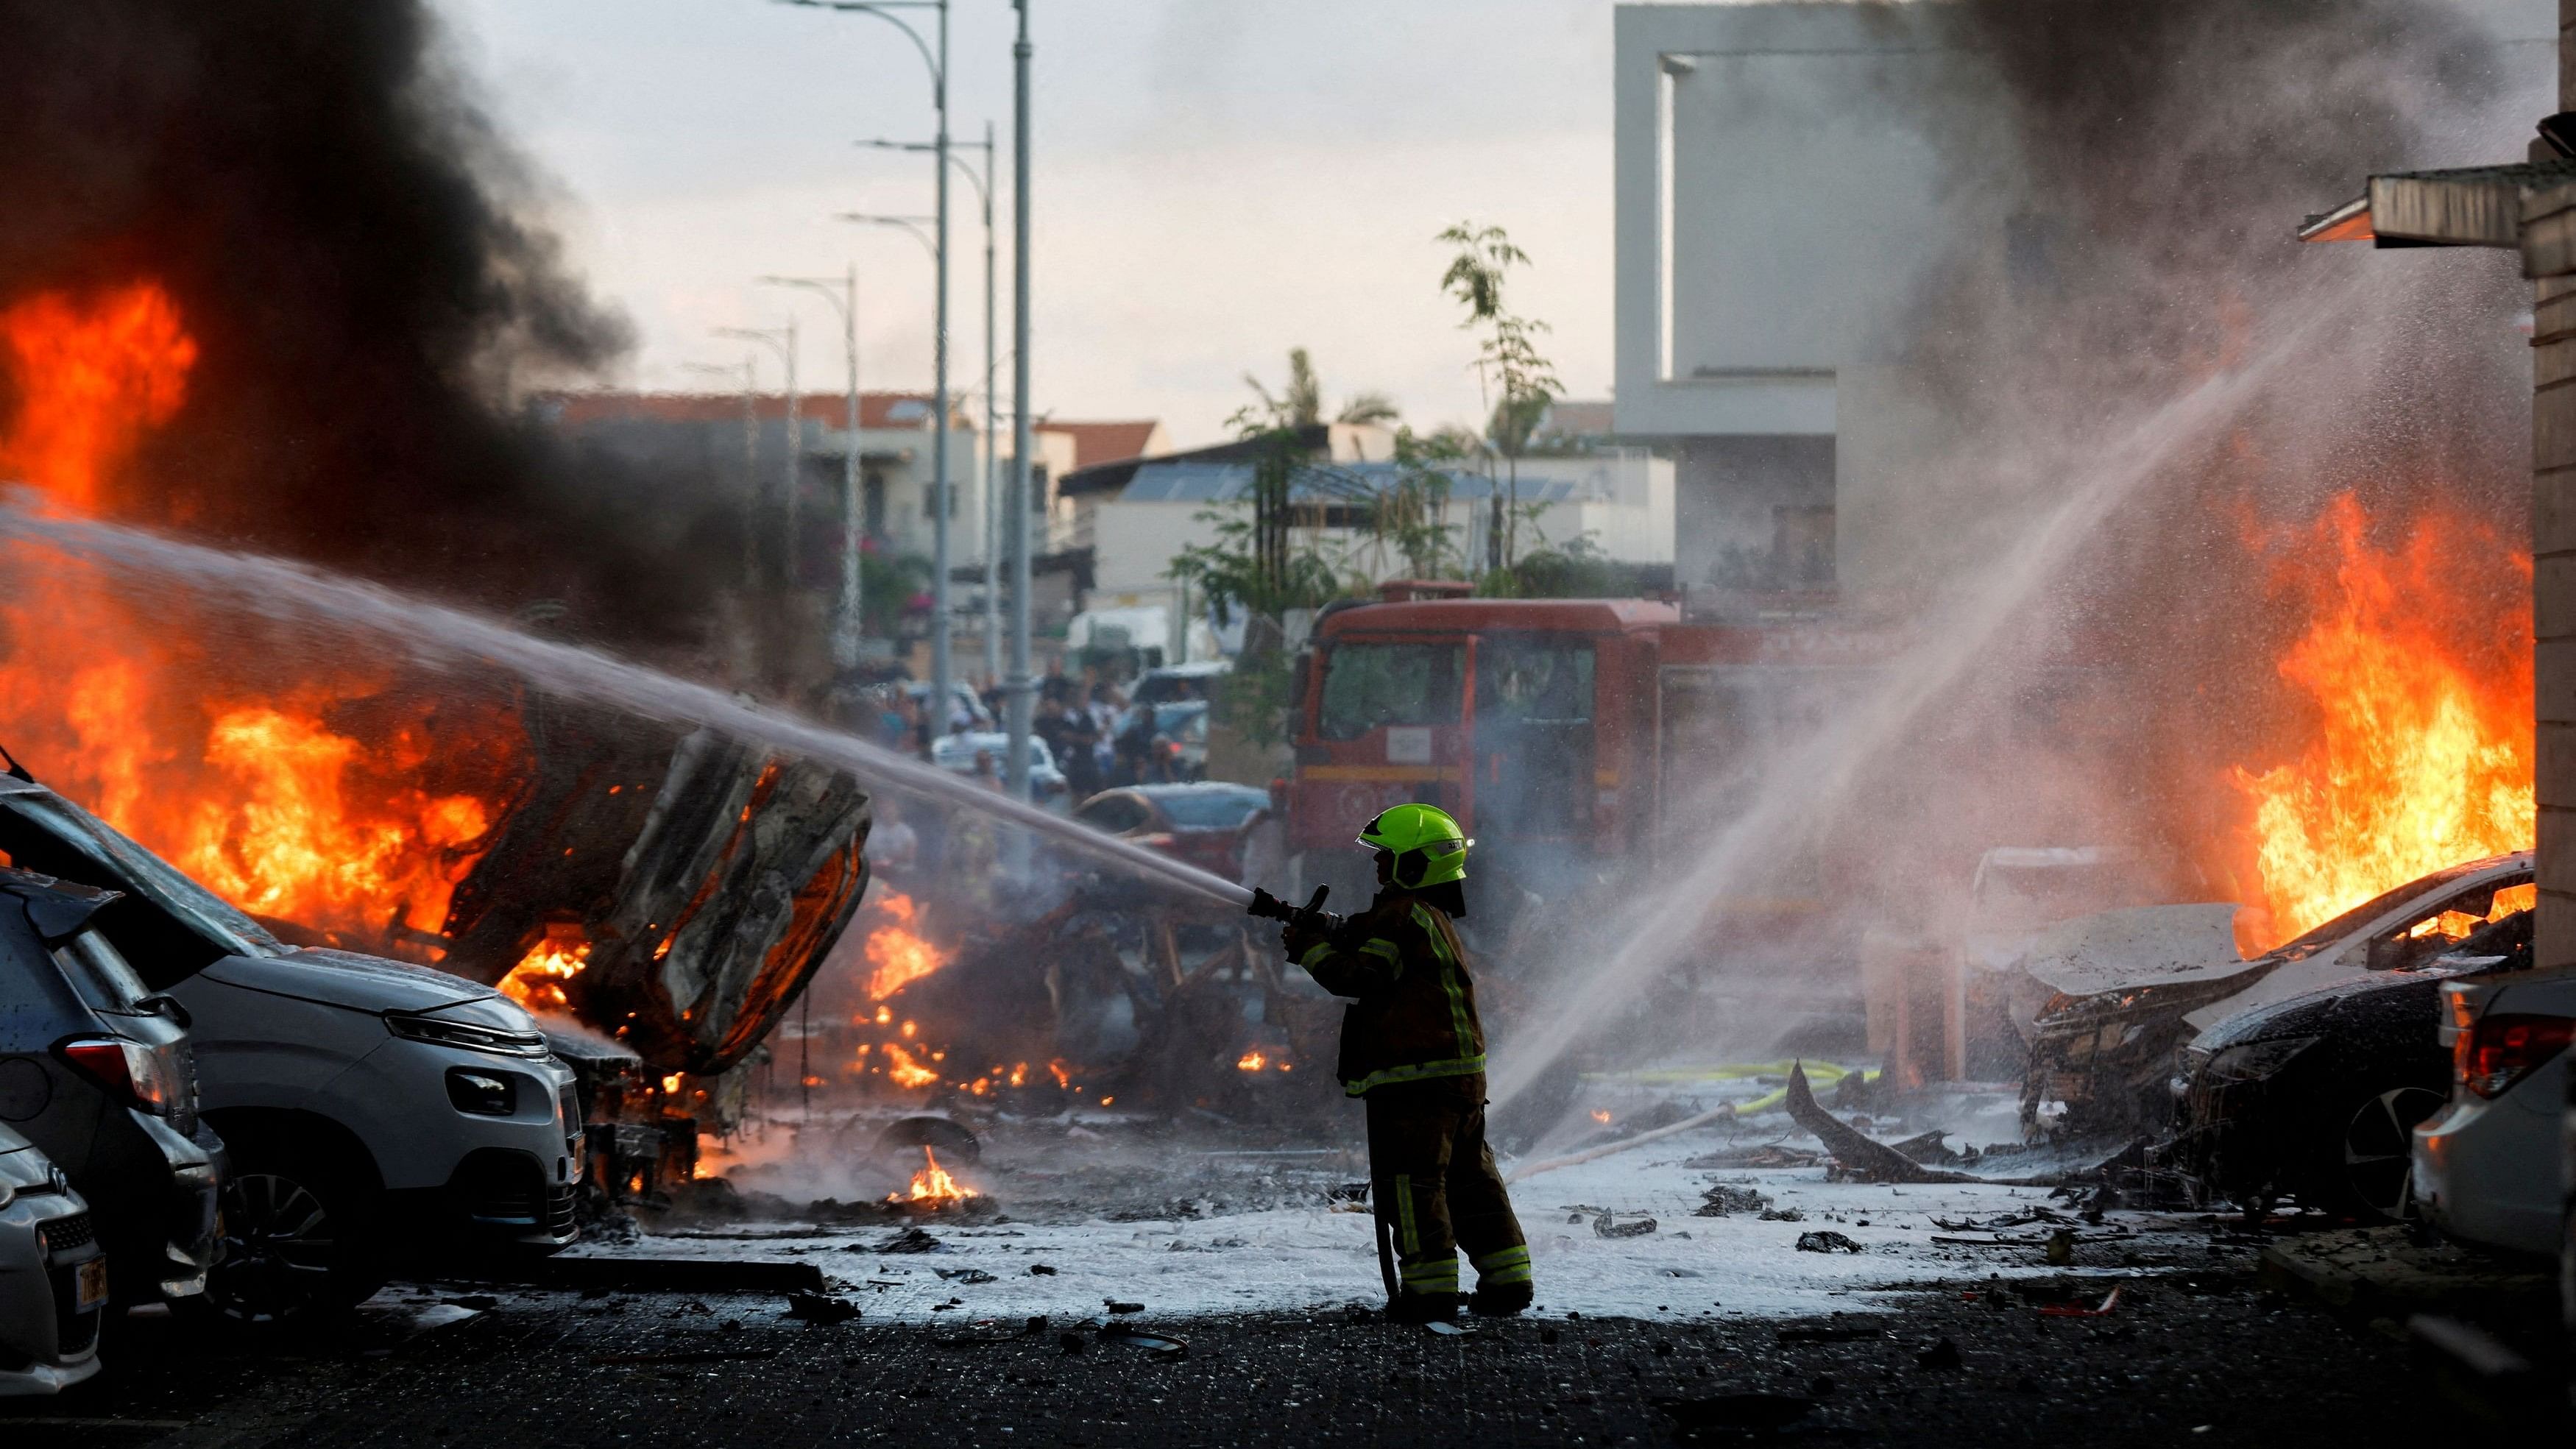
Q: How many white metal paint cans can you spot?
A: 0